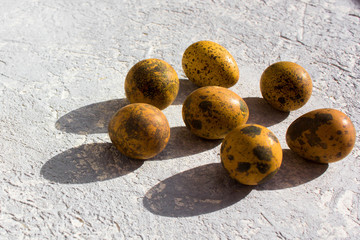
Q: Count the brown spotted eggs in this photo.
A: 7